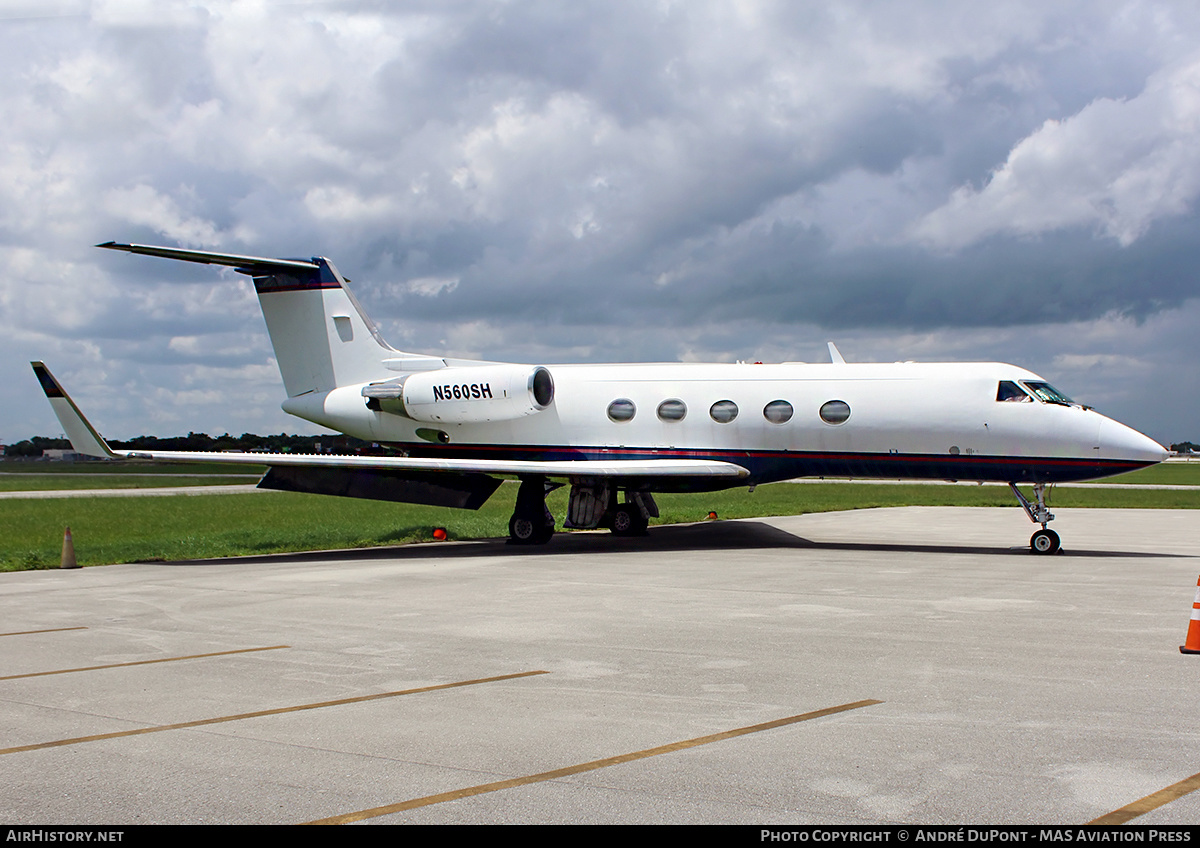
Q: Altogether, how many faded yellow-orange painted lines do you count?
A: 5